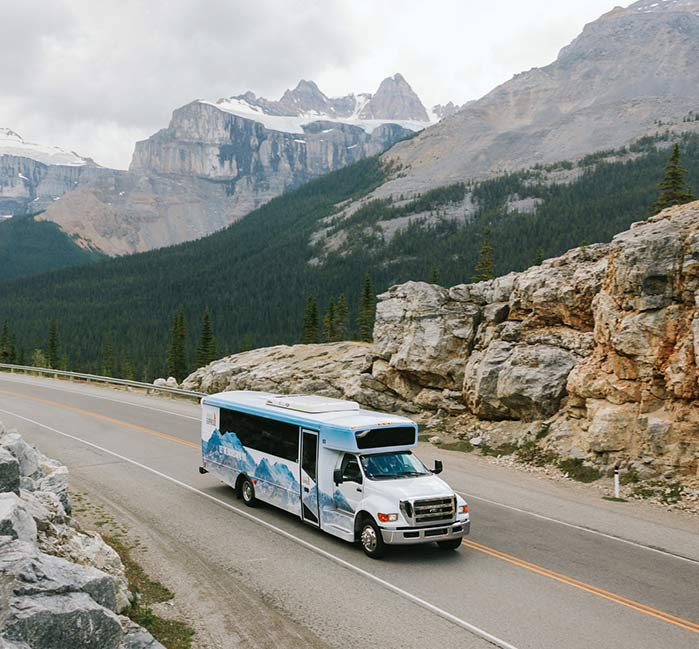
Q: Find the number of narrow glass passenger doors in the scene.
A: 1